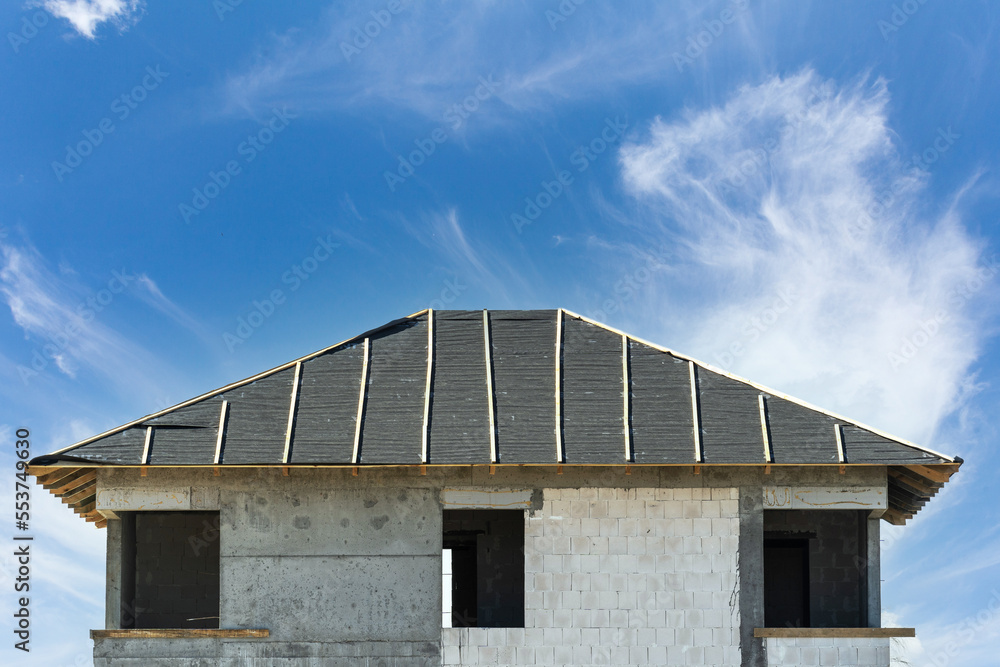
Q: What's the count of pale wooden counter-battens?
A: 11